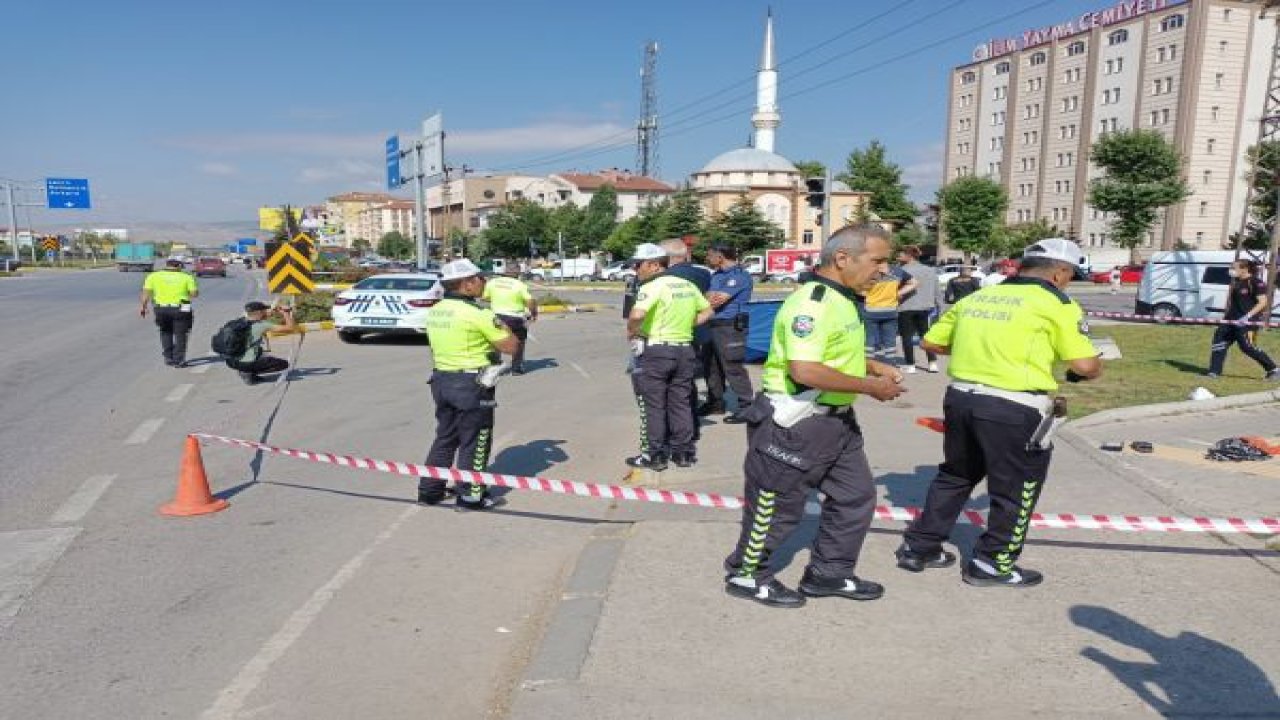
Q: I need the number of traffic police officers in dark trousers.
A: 6